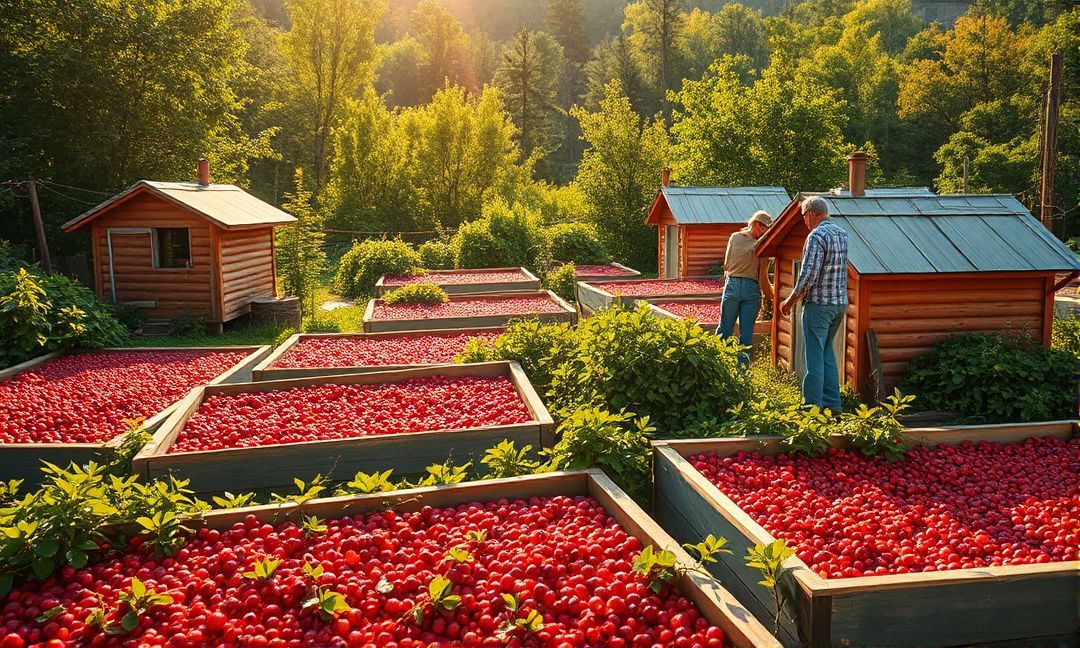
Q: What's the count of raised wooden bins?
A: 10